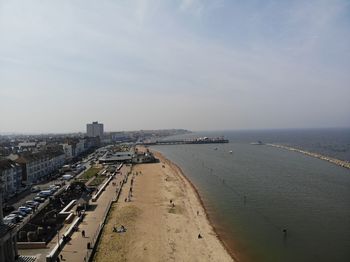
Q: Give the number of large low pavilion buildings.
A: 1